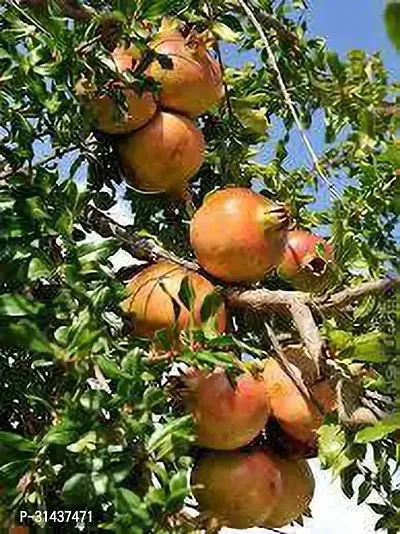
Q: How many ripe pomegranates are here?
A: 10